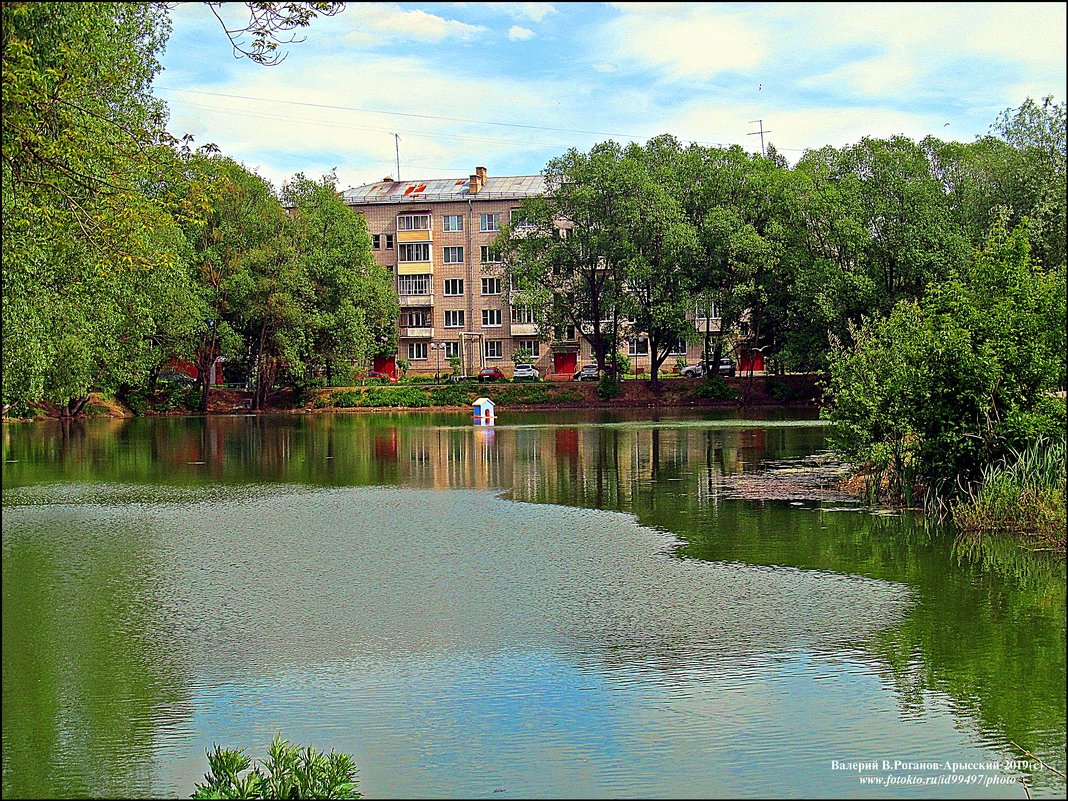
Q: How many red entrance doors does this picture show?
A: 3